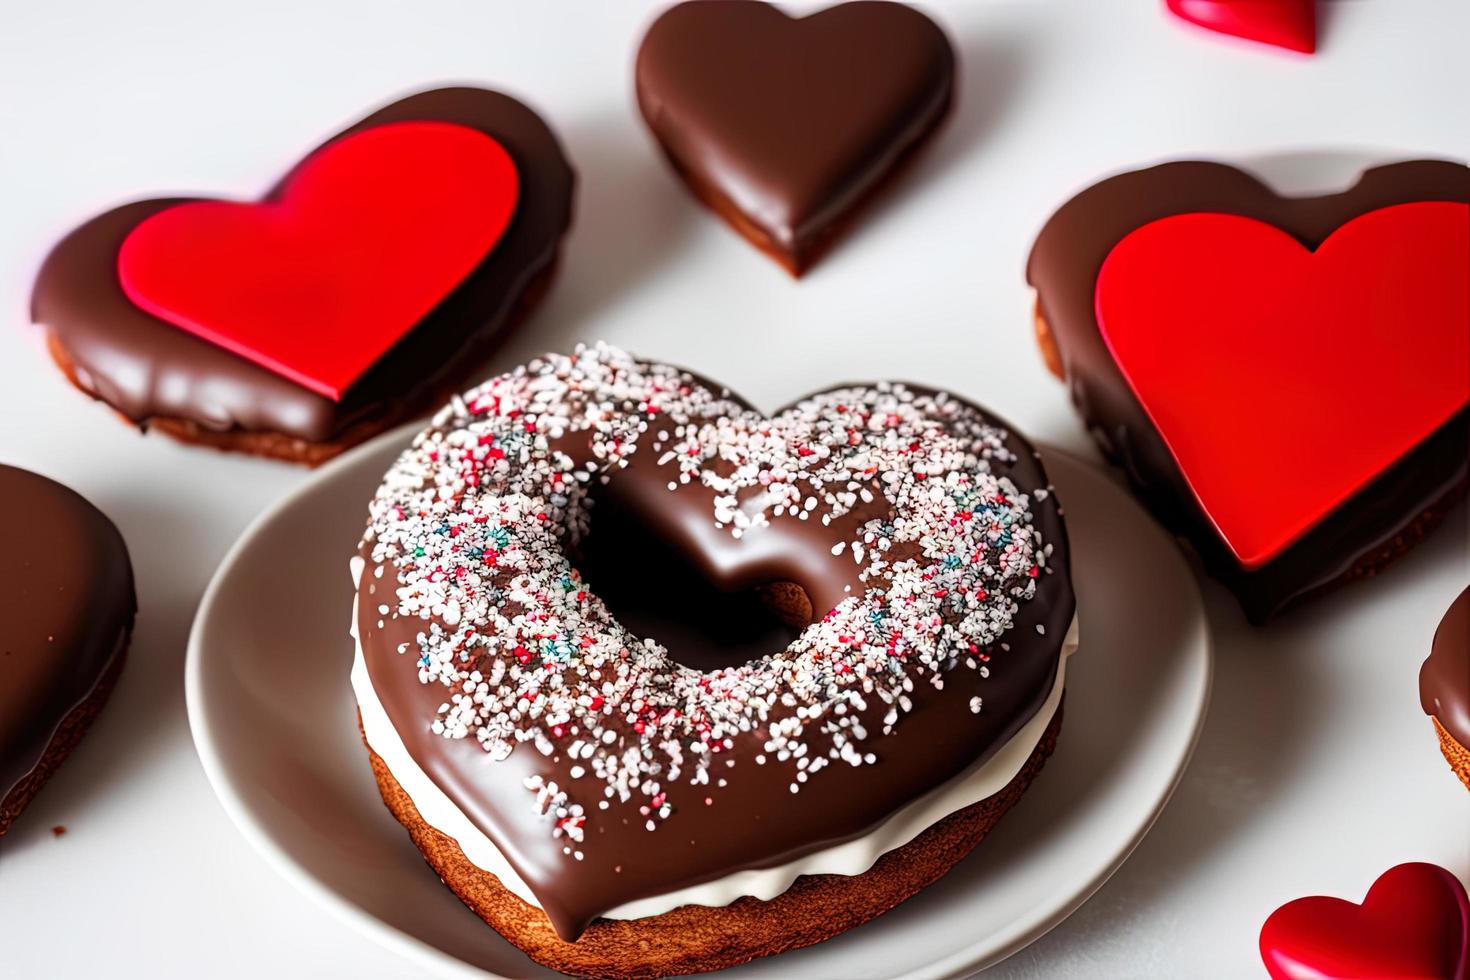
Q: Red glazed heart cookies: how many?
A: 2